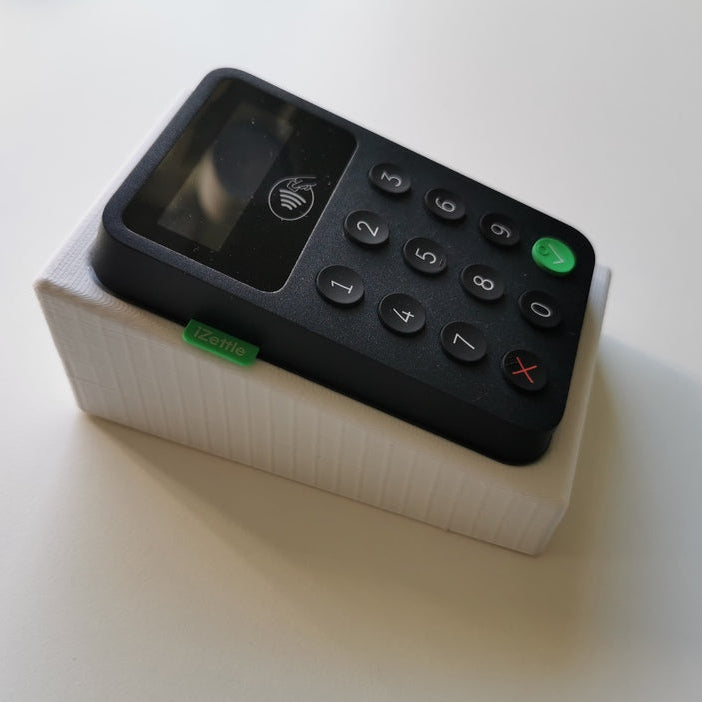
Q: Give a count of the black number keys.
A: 10